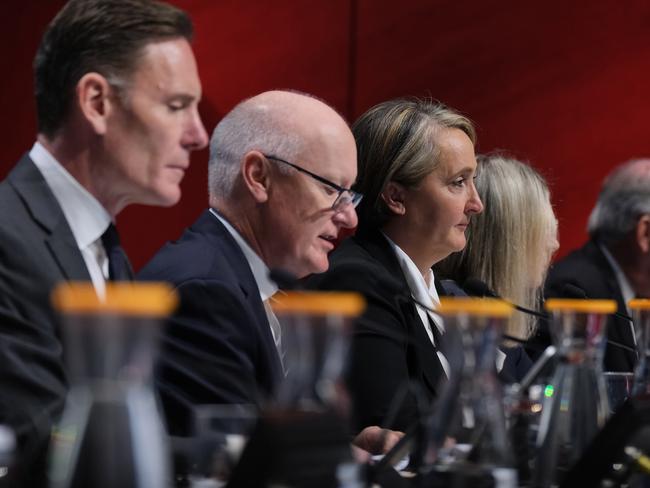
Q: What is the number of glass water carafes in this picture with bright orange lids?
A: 5